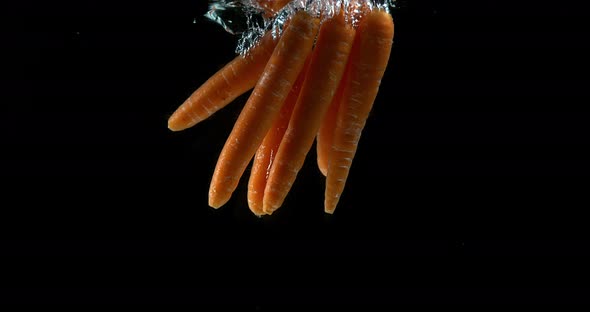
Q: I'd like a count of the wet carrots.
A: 6